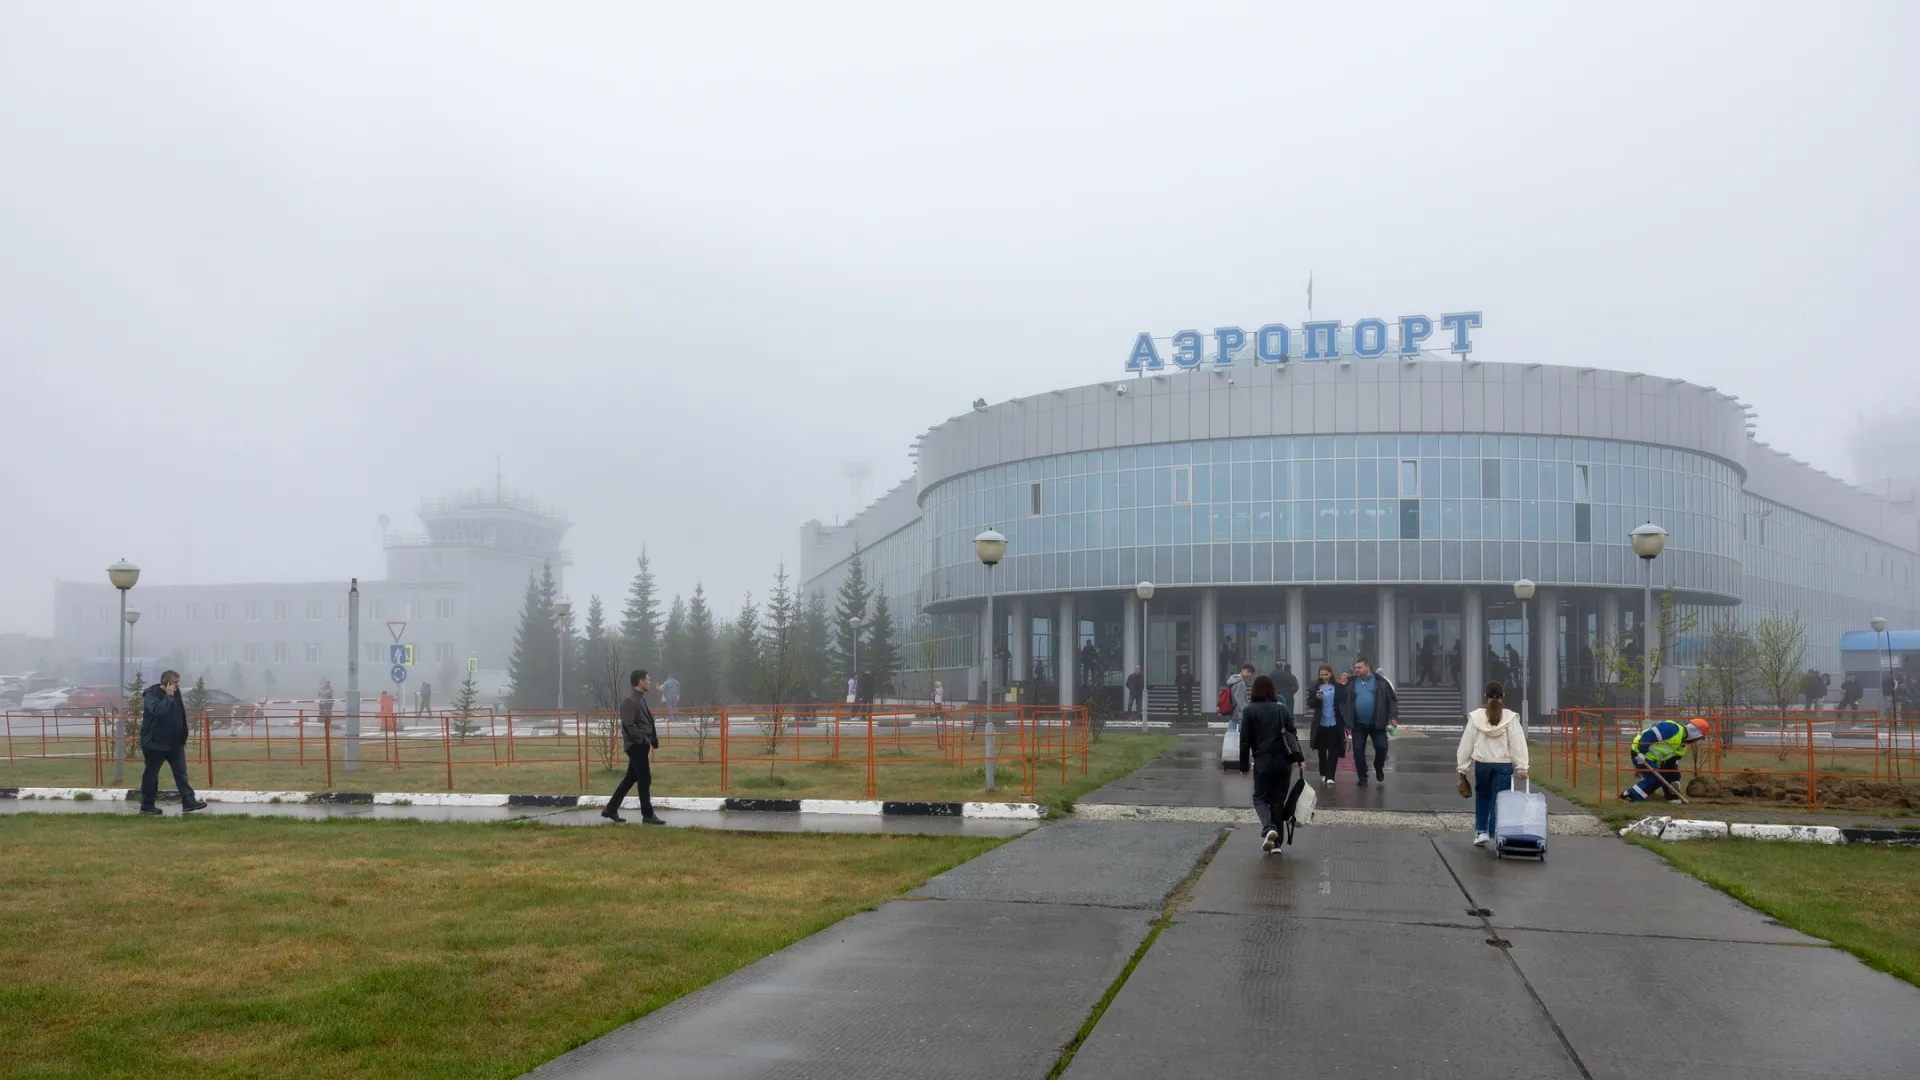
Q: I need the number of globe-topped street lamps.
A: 9